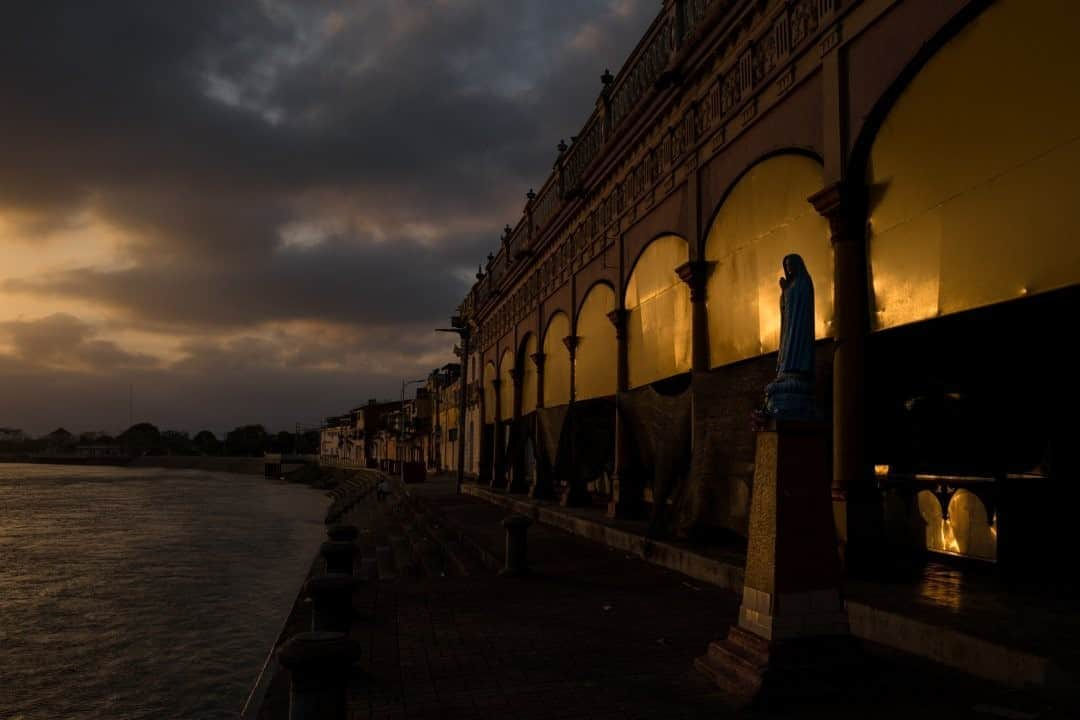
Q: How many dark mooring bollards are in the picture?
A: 5